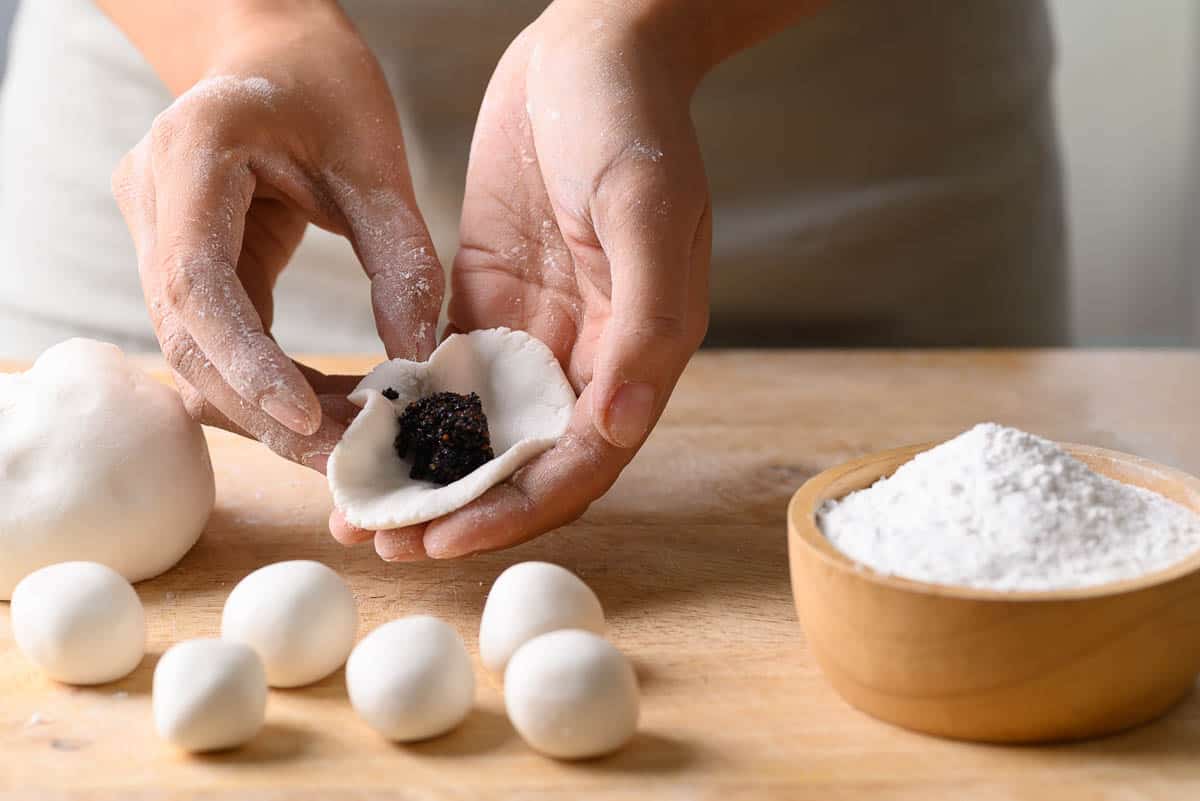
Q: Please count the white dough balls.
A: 6